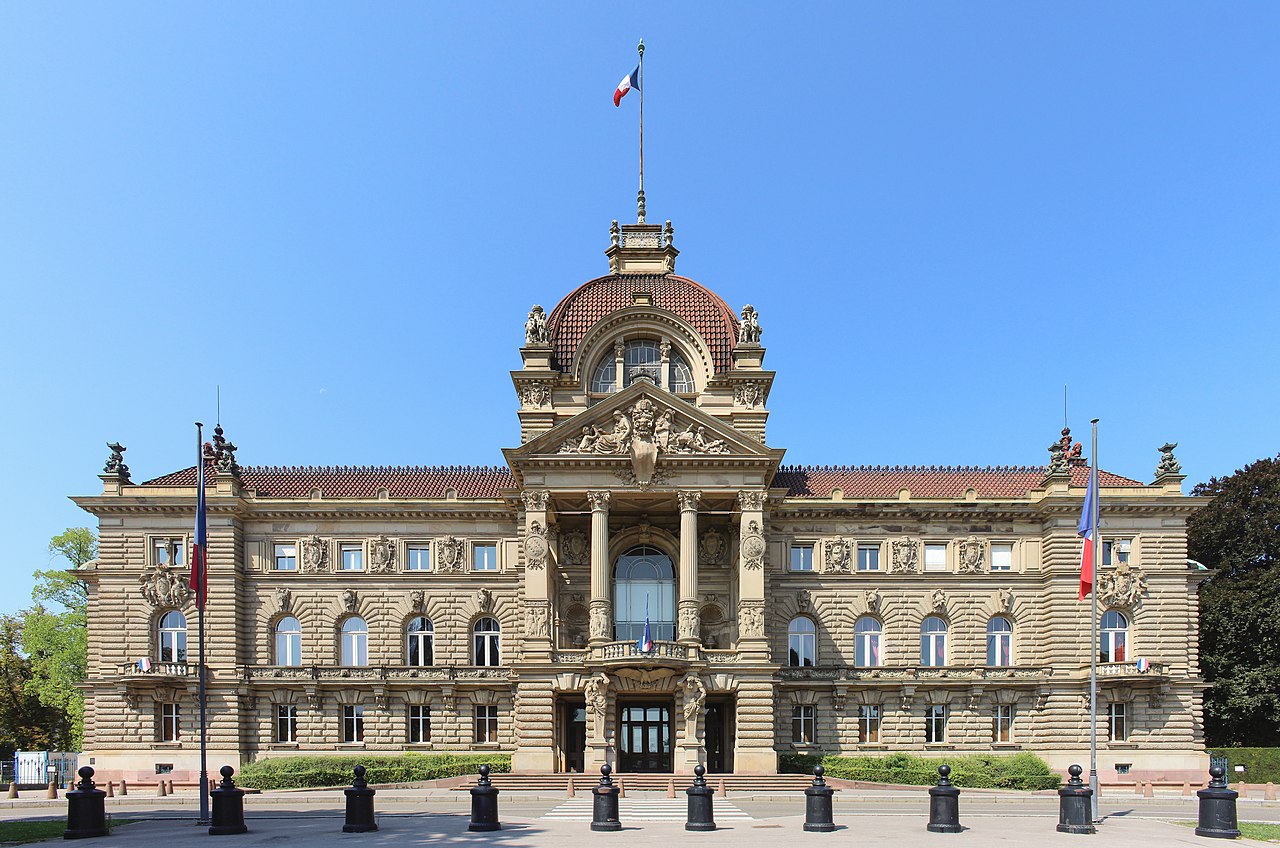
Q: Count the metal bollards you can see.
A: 10